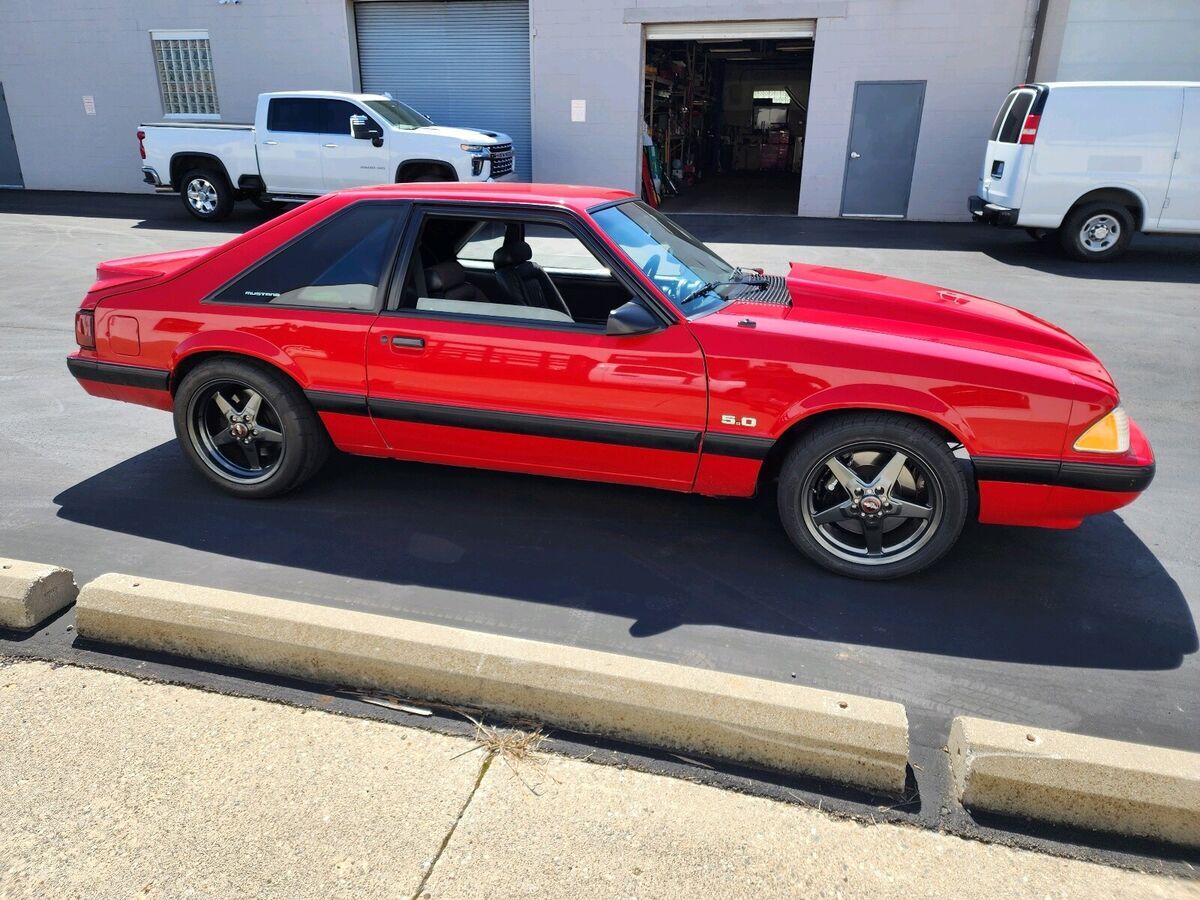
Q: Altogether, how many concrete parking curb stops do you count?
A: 3